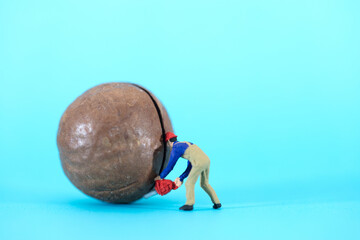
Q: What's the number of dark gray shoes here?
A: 2